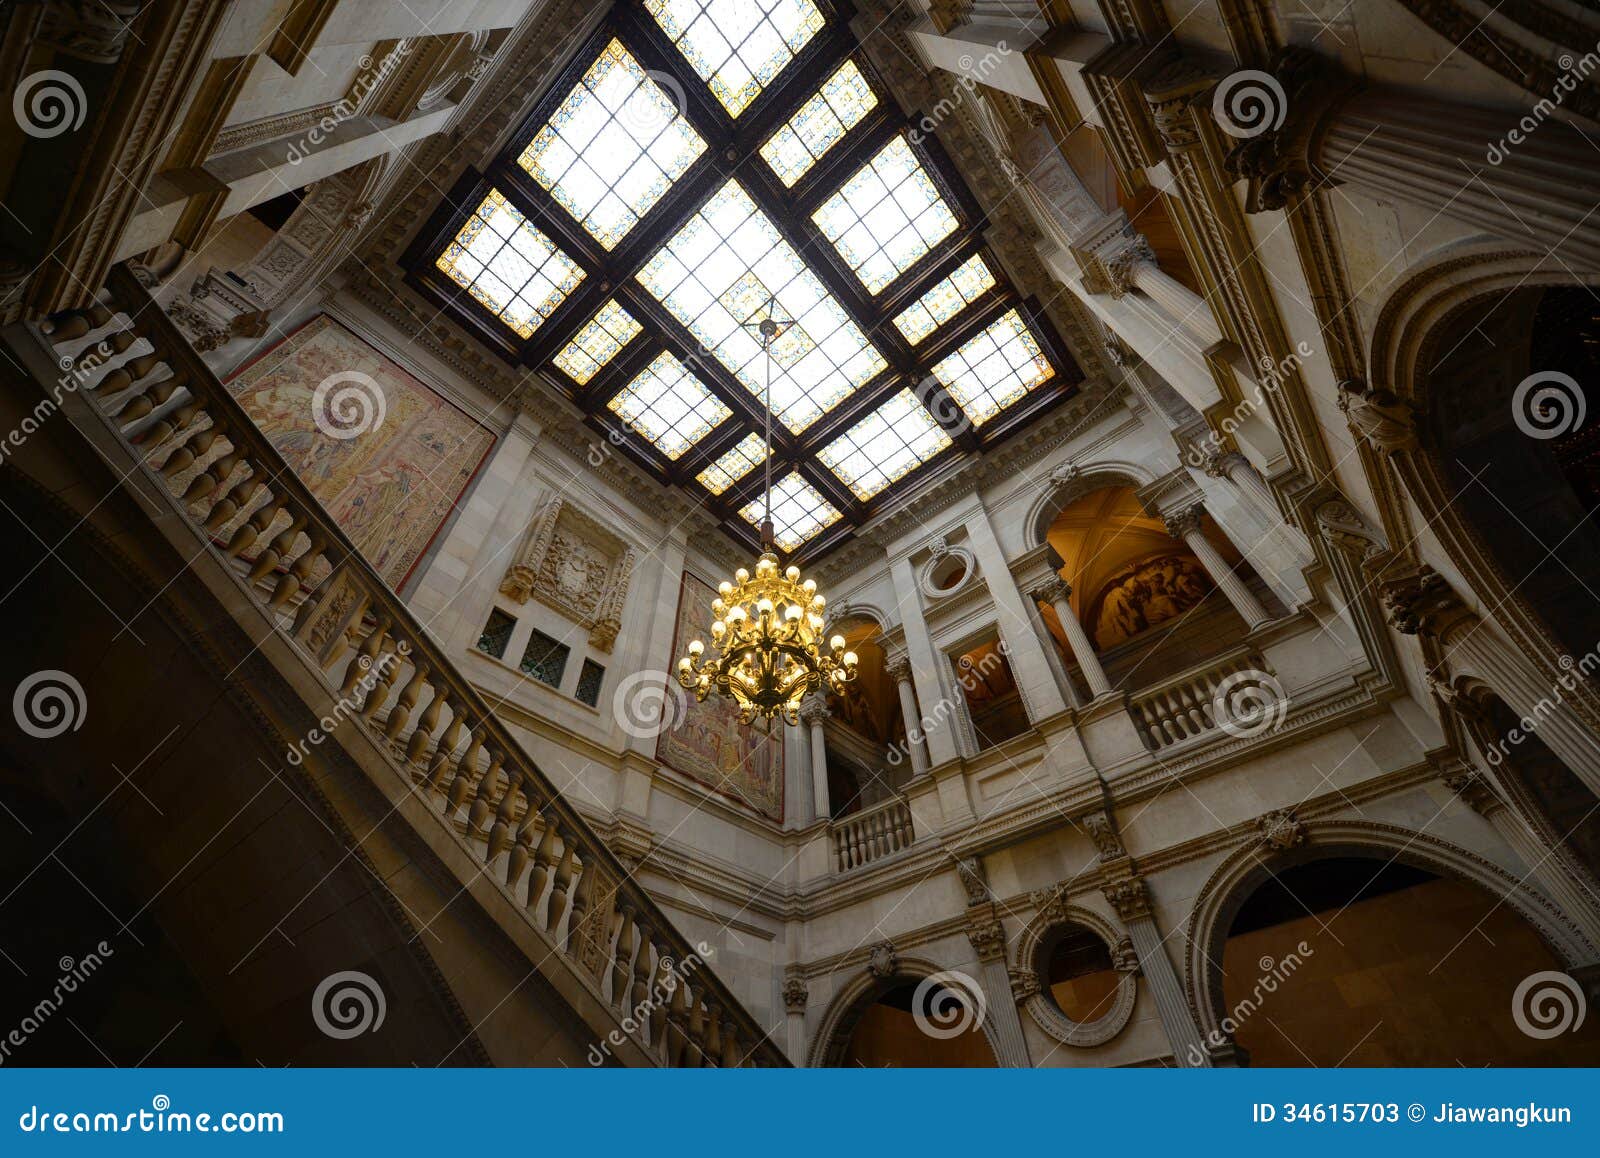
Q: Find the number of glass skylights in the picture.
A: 13